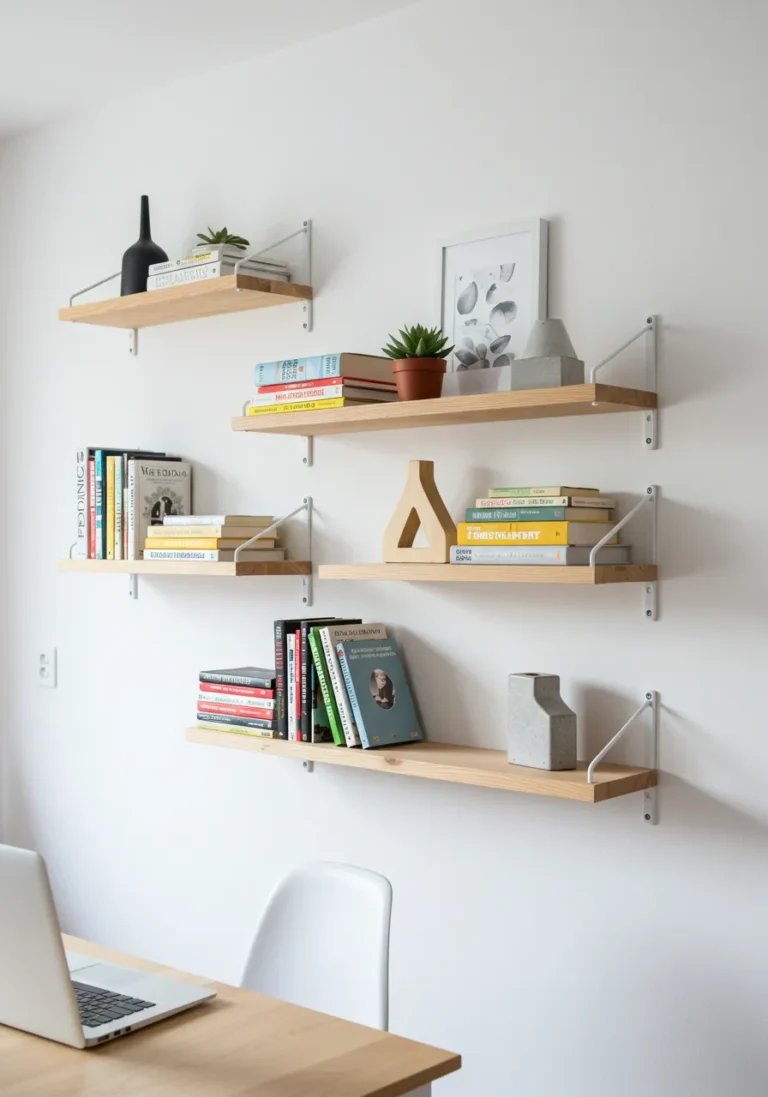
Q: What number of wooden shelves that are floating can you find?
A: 5